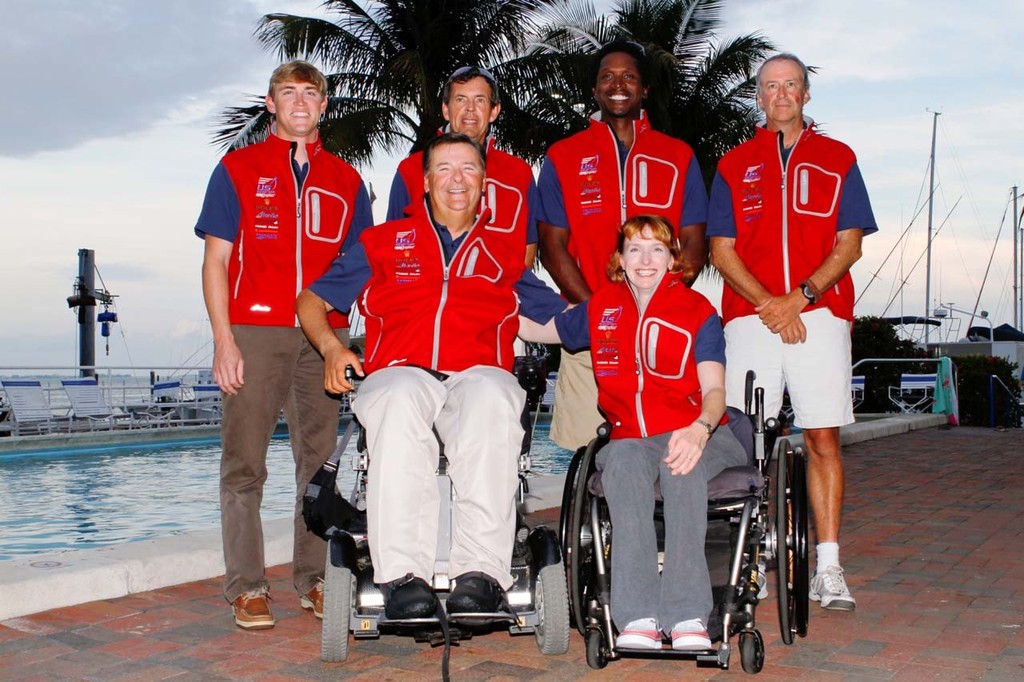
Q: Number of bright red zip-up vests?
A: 6